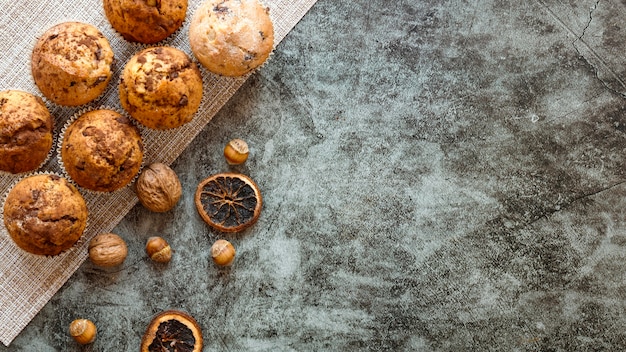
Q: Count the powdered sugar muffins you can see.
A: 1